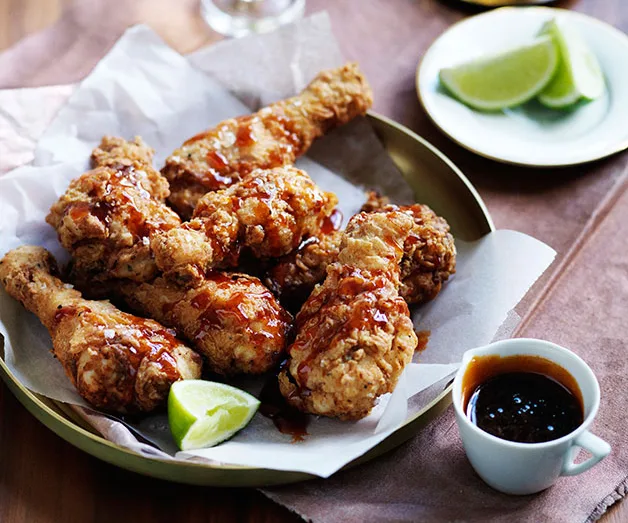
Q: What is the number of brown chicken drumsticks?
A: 7